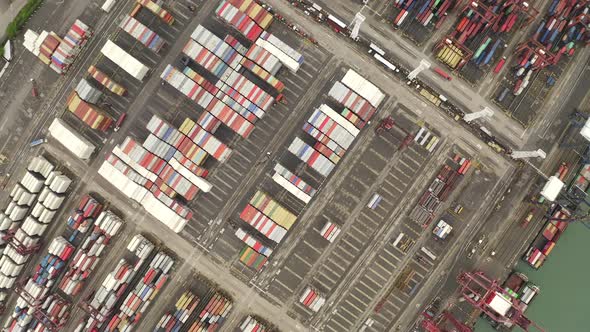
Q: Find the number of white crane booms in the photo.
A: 4